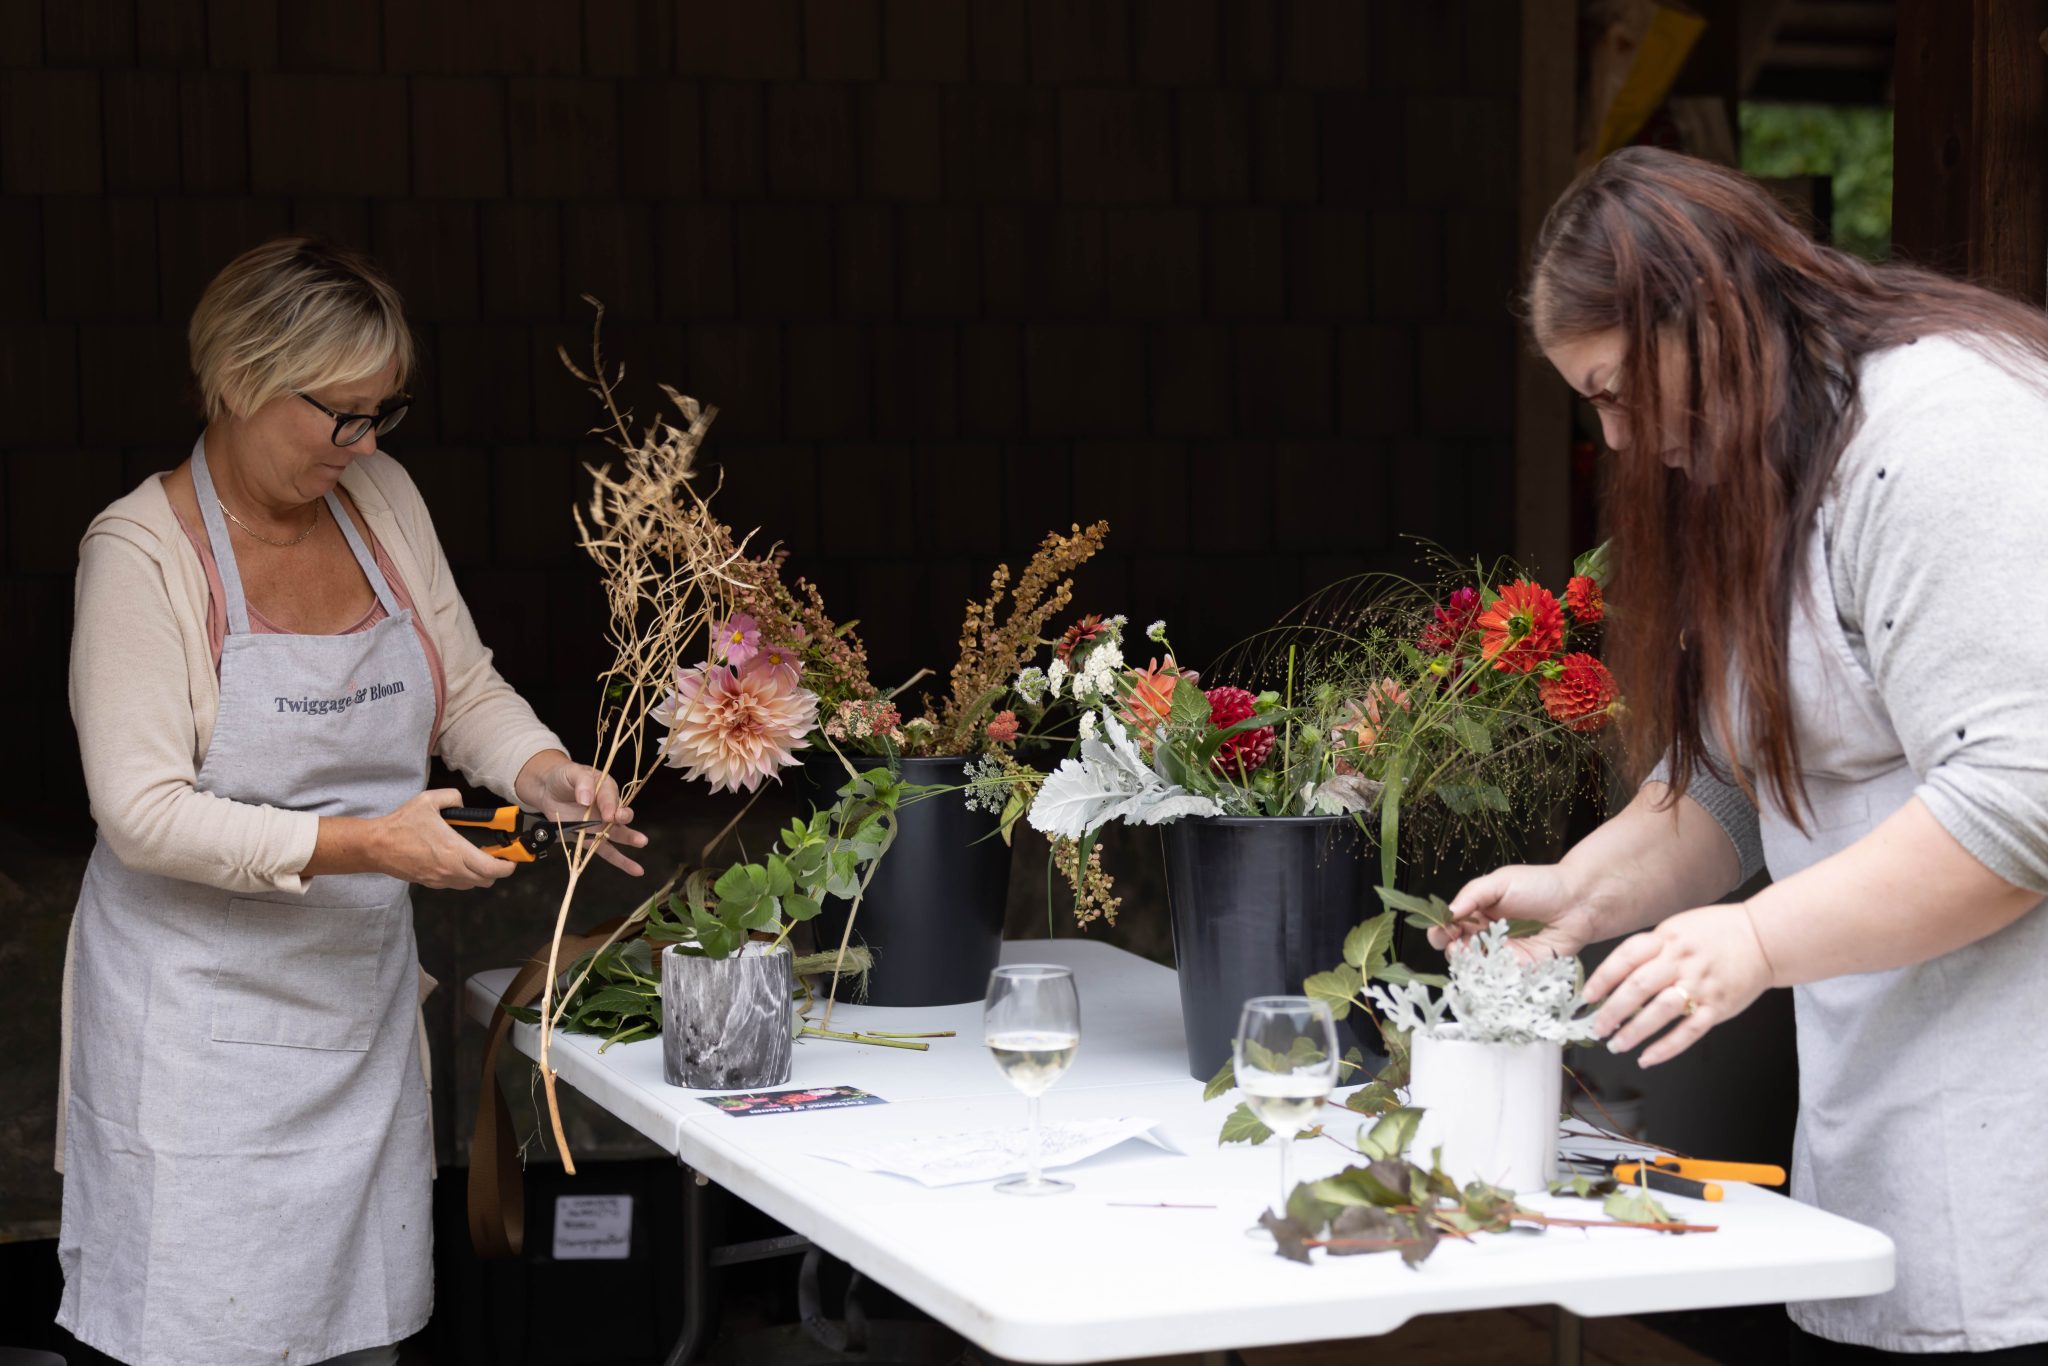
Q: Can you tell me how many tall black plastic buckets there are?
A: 2